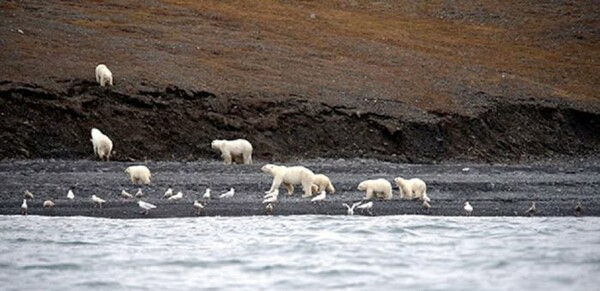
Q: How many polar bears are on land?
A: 8